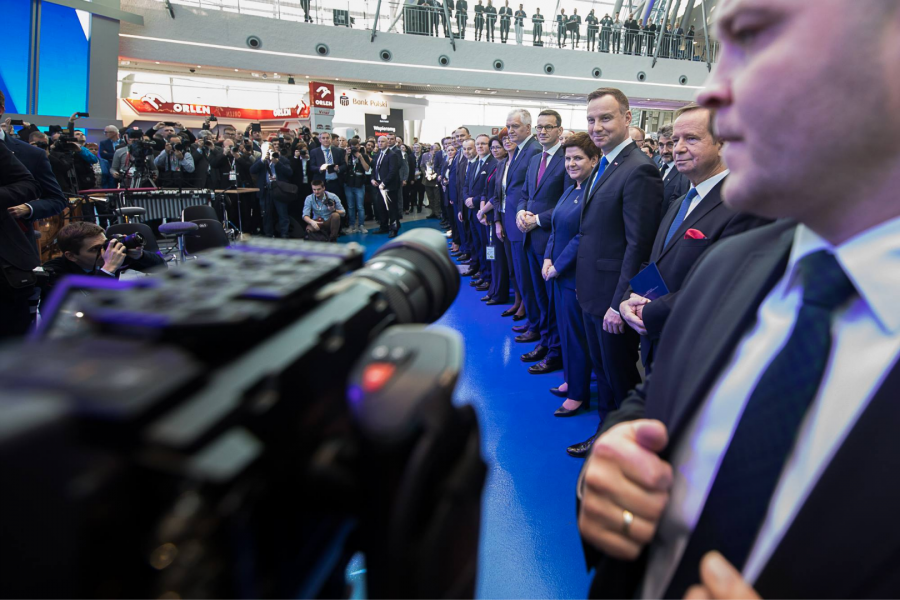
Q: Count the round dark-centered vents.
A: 9